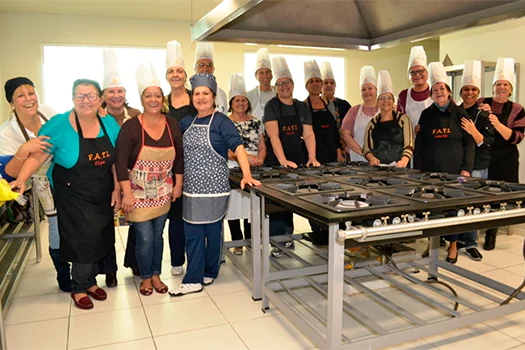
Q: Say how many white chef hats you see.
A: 15